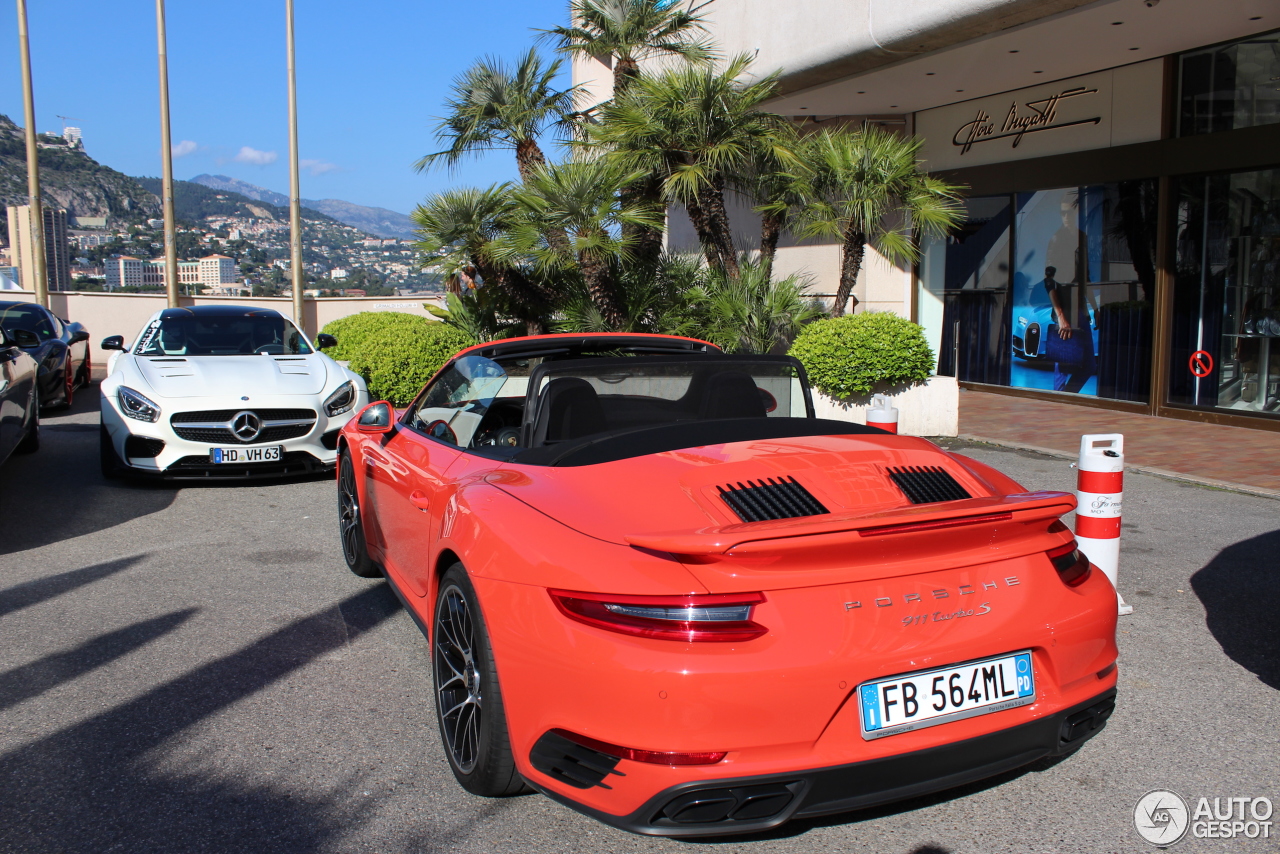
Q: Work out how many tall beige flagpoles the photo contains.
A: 3